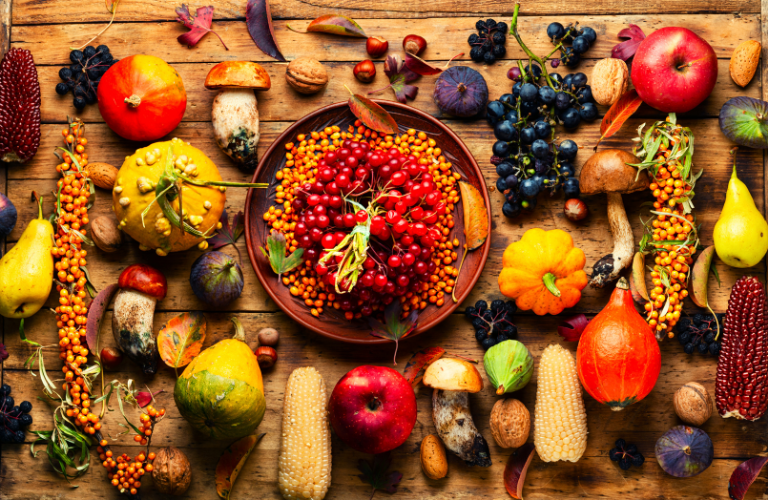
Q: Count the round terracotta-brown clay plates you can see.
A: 1